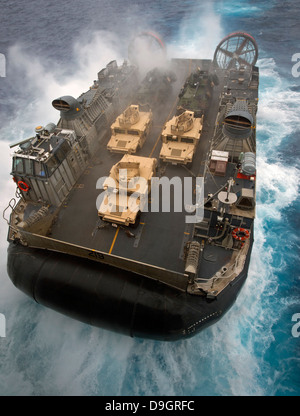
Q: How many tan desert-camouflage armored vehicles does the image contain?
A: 3